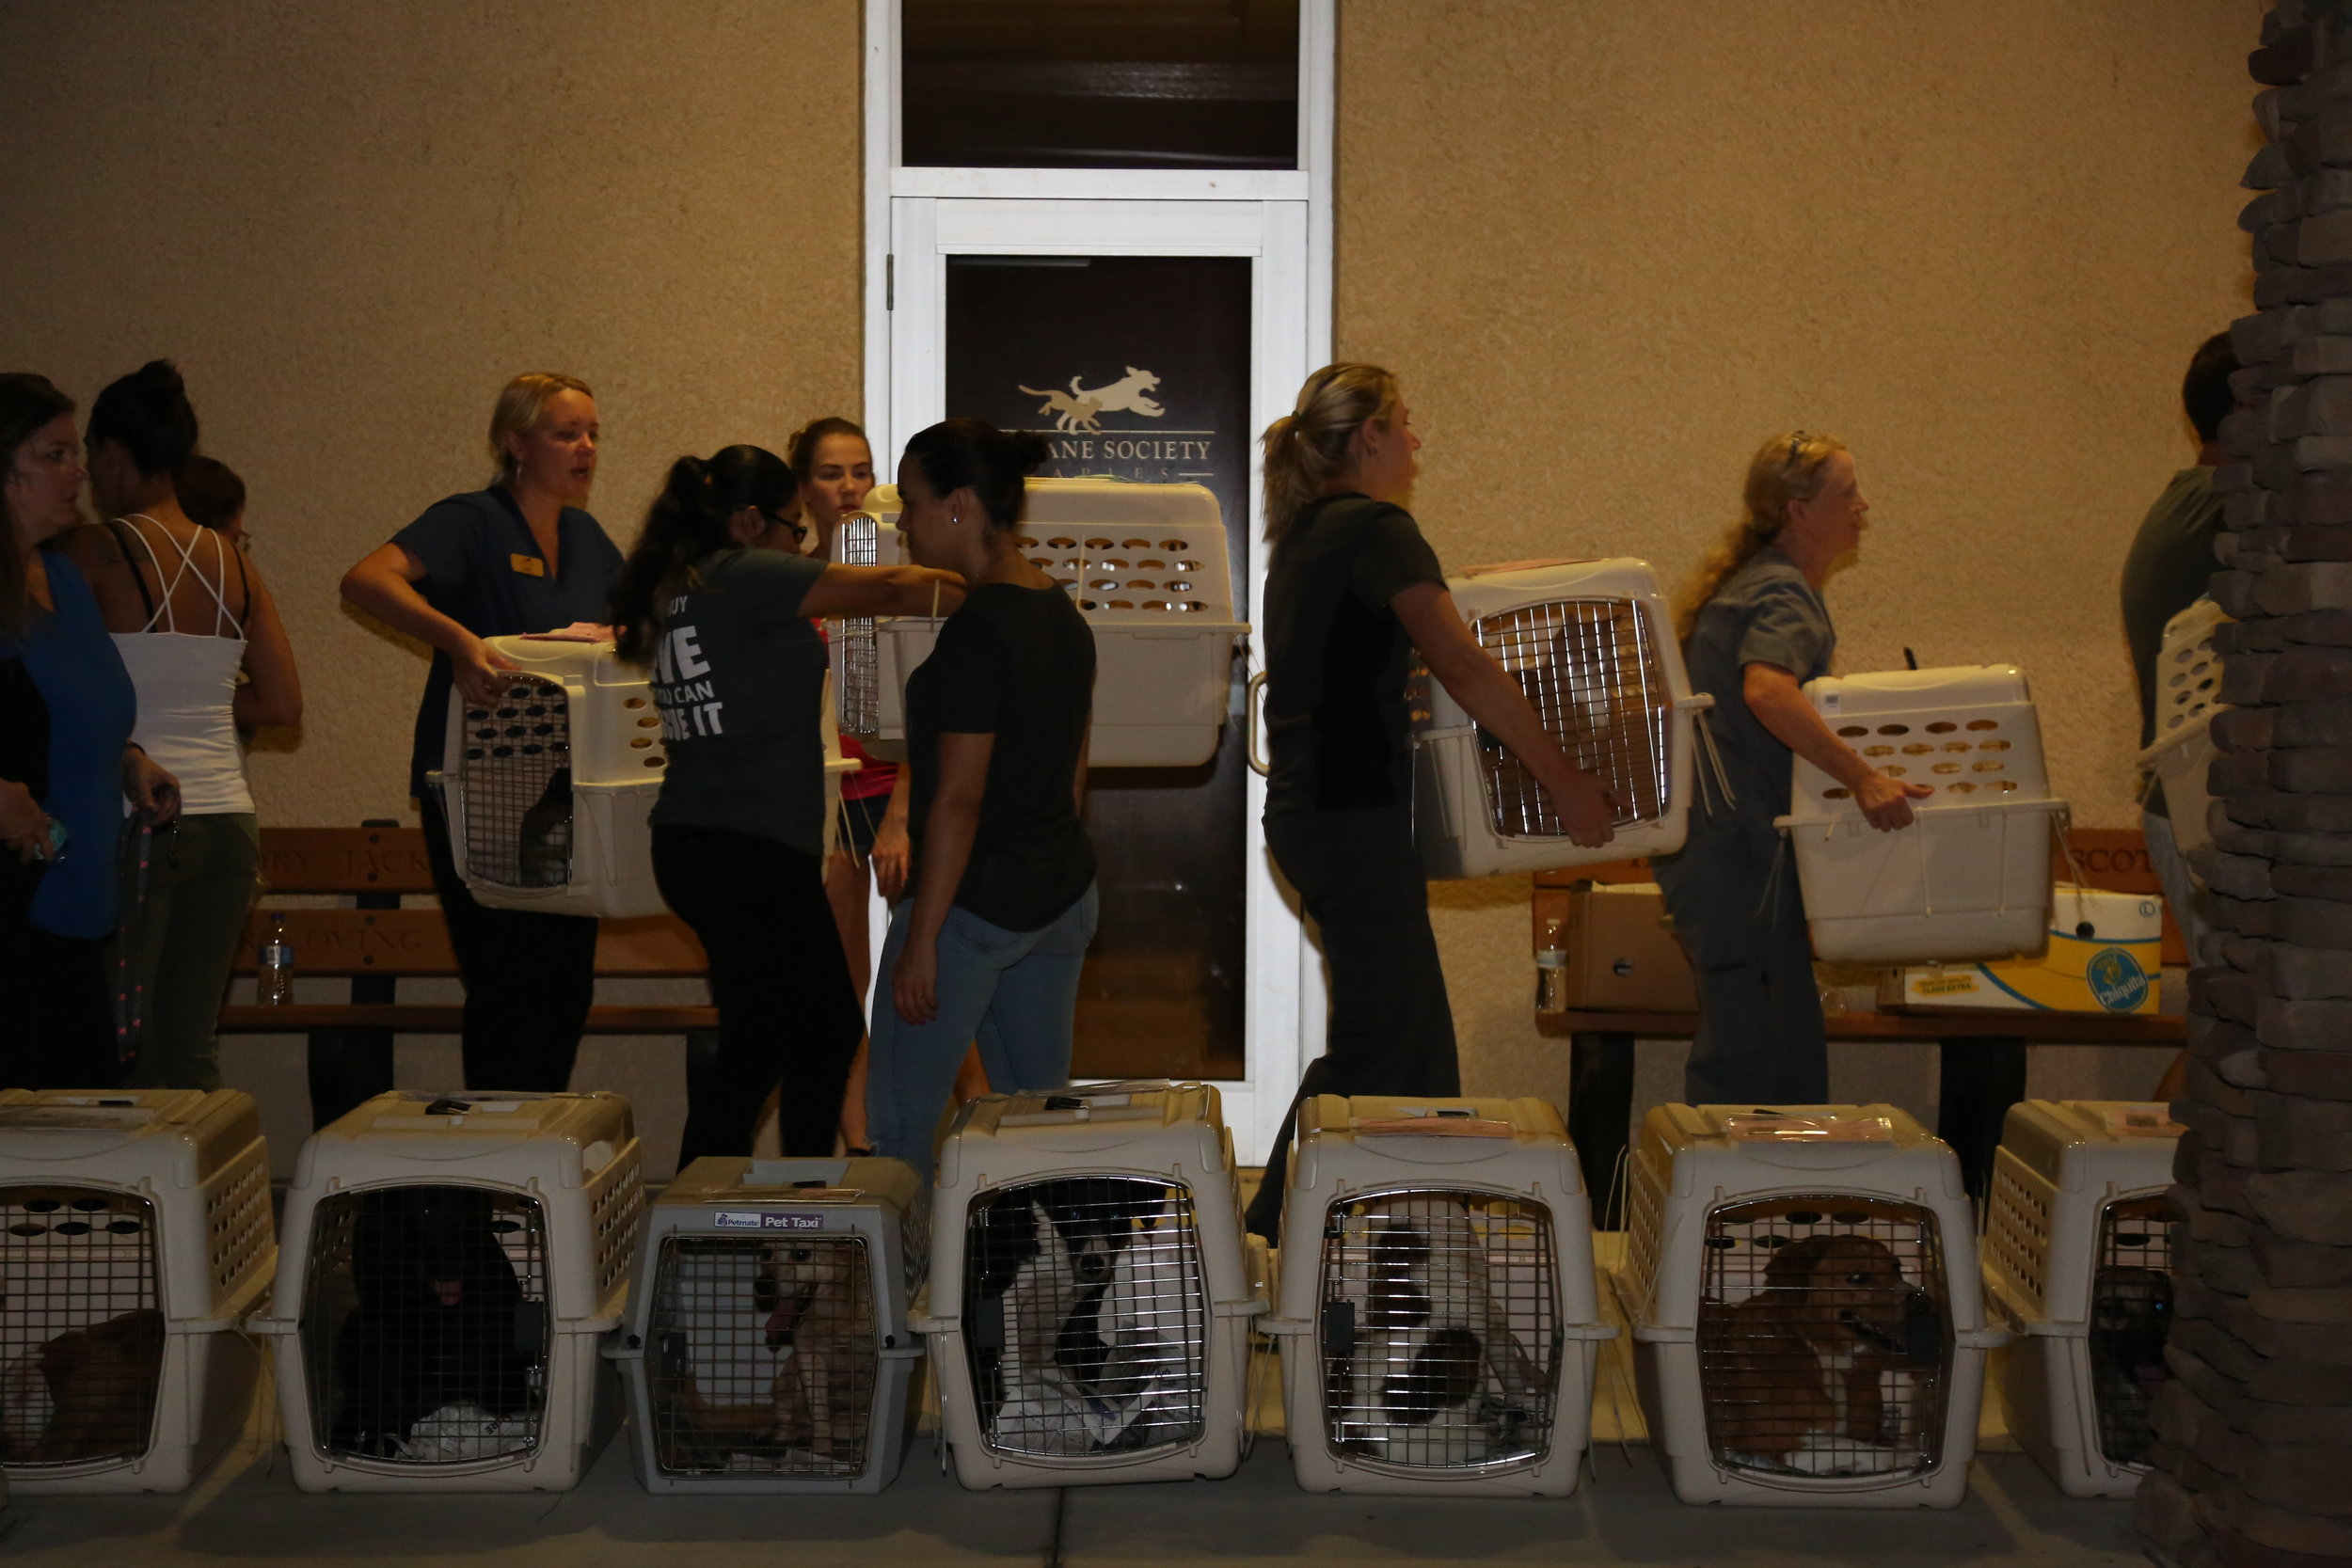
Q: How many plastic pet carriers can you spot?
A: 12